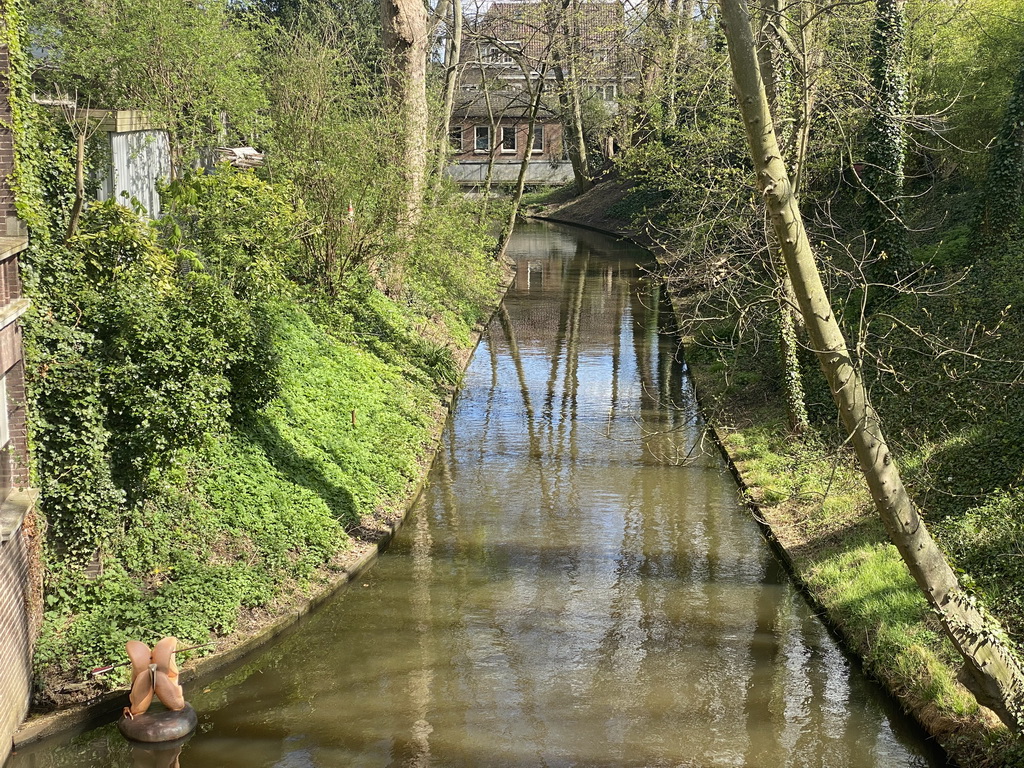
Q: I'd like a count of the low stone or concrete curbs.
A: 2